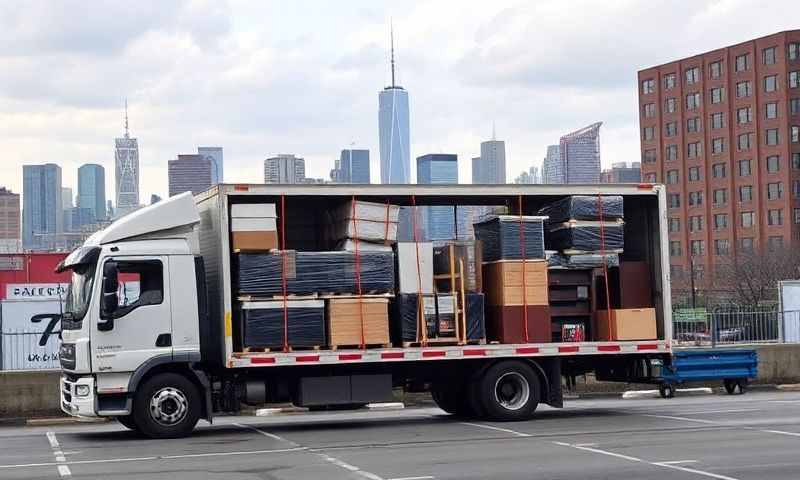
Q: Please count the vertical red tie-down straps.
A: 5